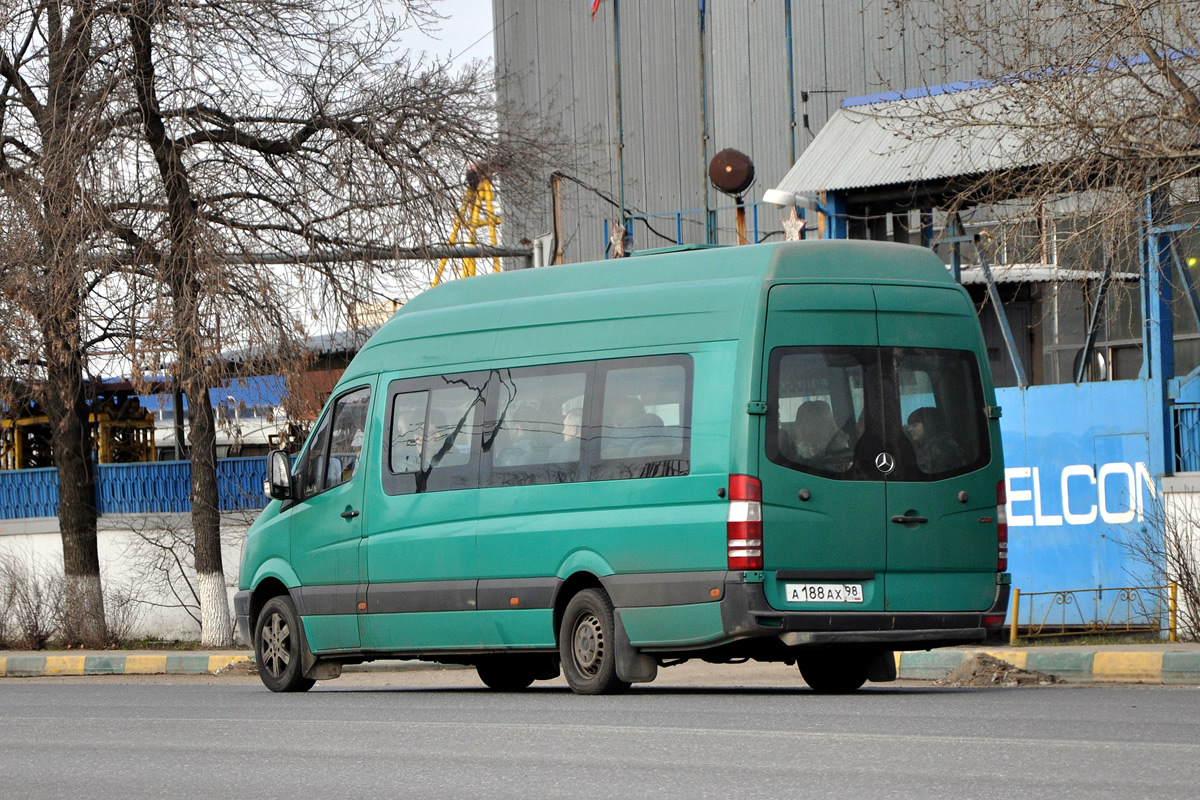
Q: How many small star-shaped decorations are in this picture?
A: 2